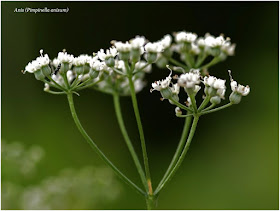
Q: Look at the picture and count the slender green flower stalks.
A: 5